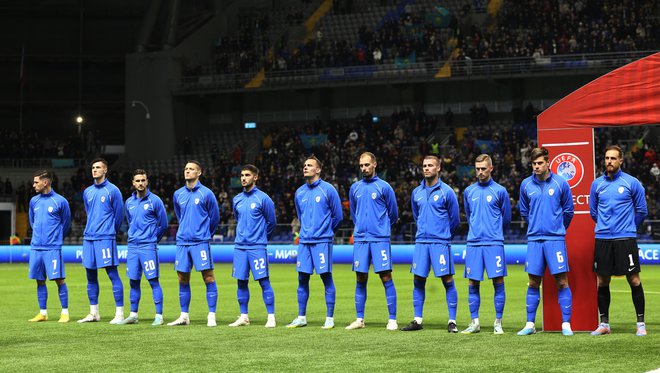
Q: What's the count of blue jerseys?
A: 11